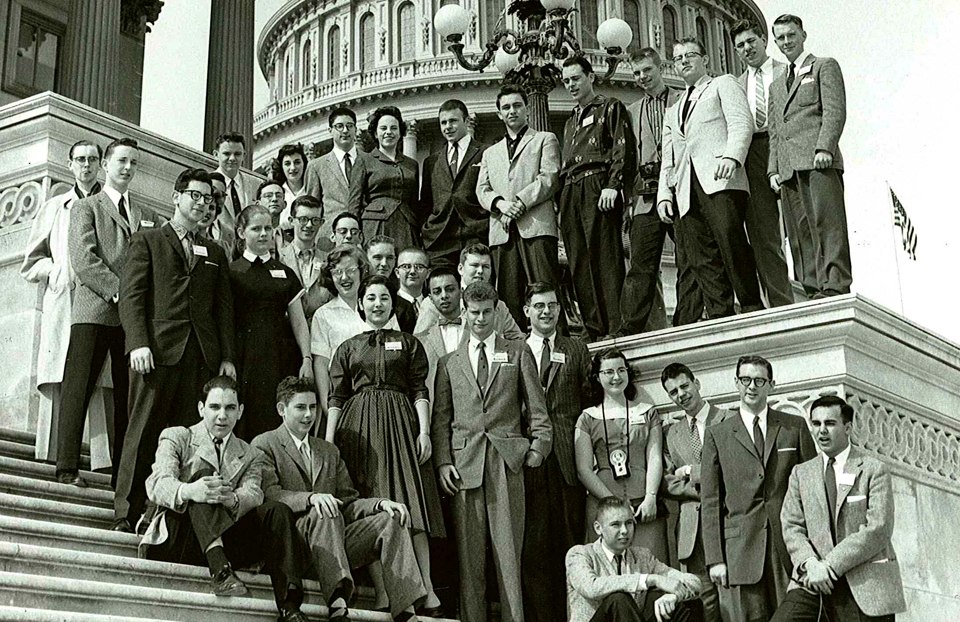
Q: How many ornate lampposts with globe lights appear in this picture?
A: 1